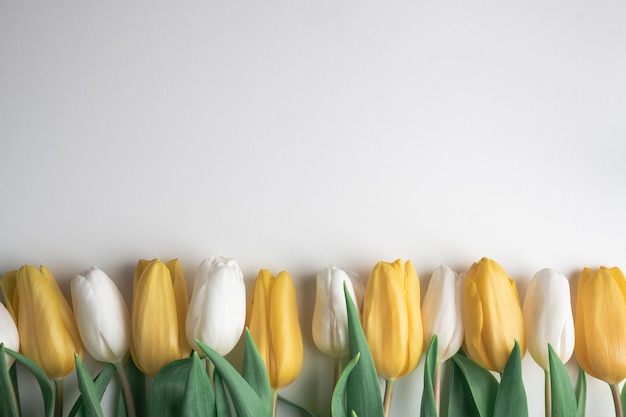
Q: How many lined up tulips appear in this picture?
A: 12